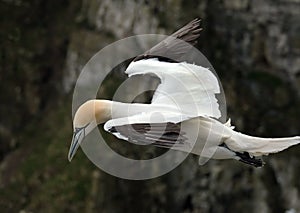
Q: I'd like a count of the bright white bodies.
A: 1